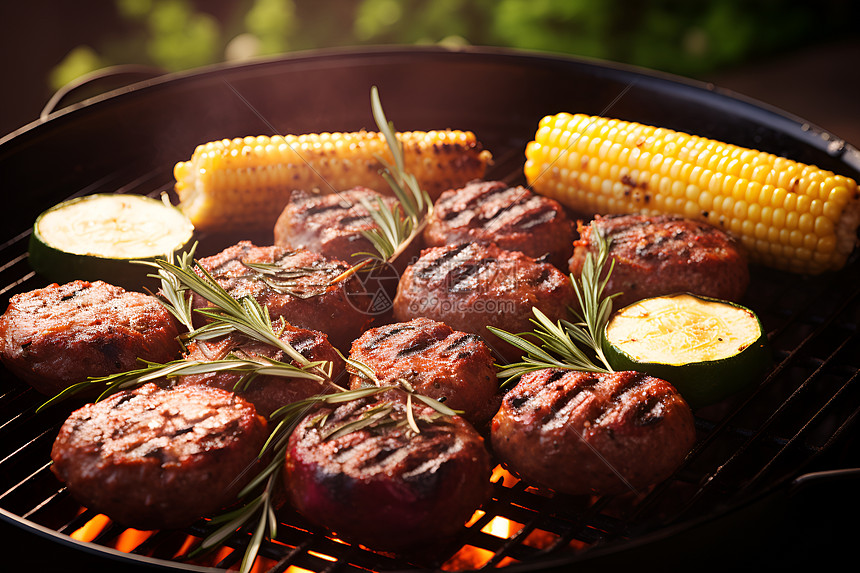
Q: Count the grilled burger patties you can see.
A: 11